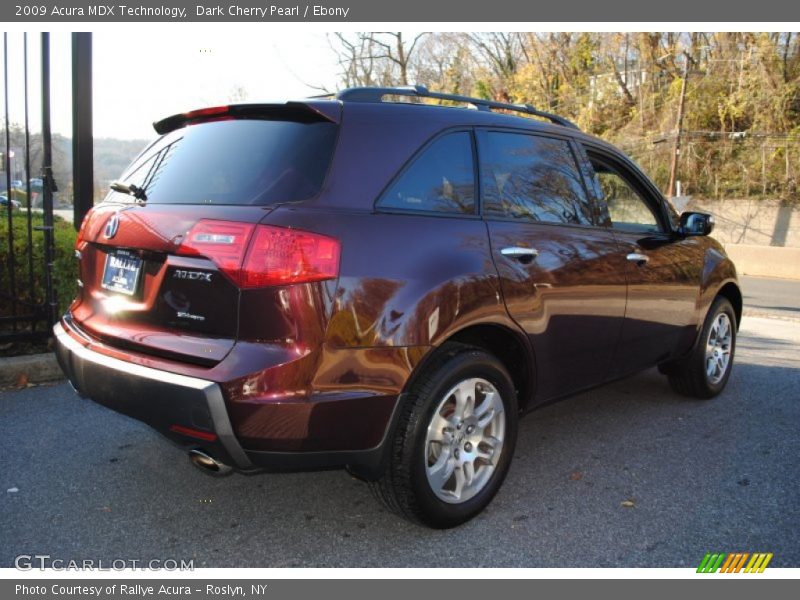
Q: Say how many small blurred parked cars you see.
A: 3